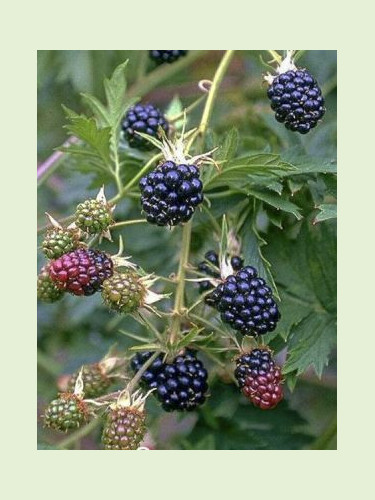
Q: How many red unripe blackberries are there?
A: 2